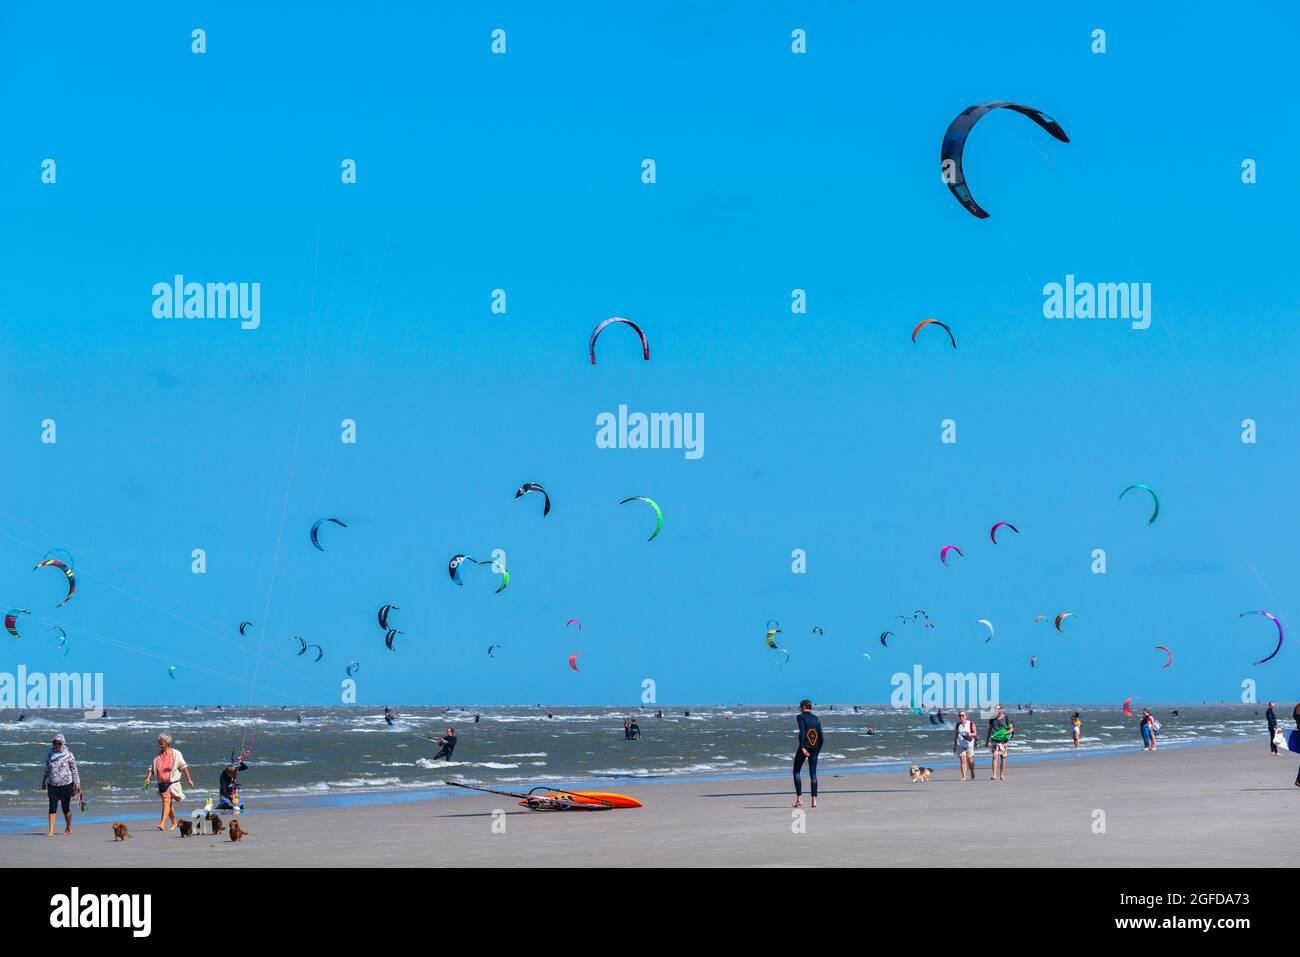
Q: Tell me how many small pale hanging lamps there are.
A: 0